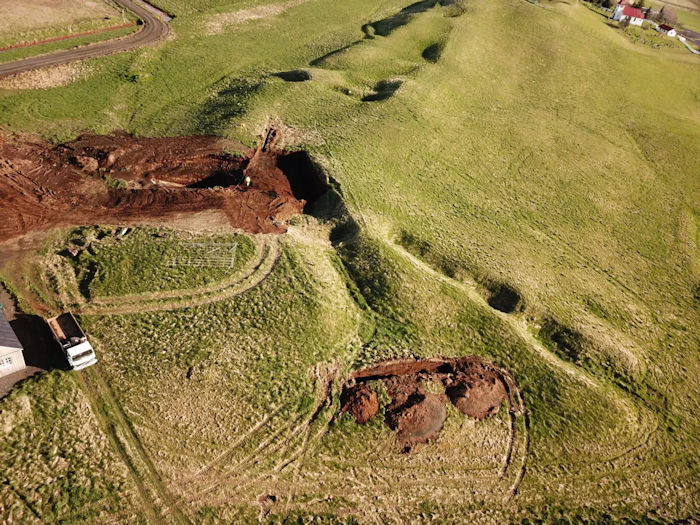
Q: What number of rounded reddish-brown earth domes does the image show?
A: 3